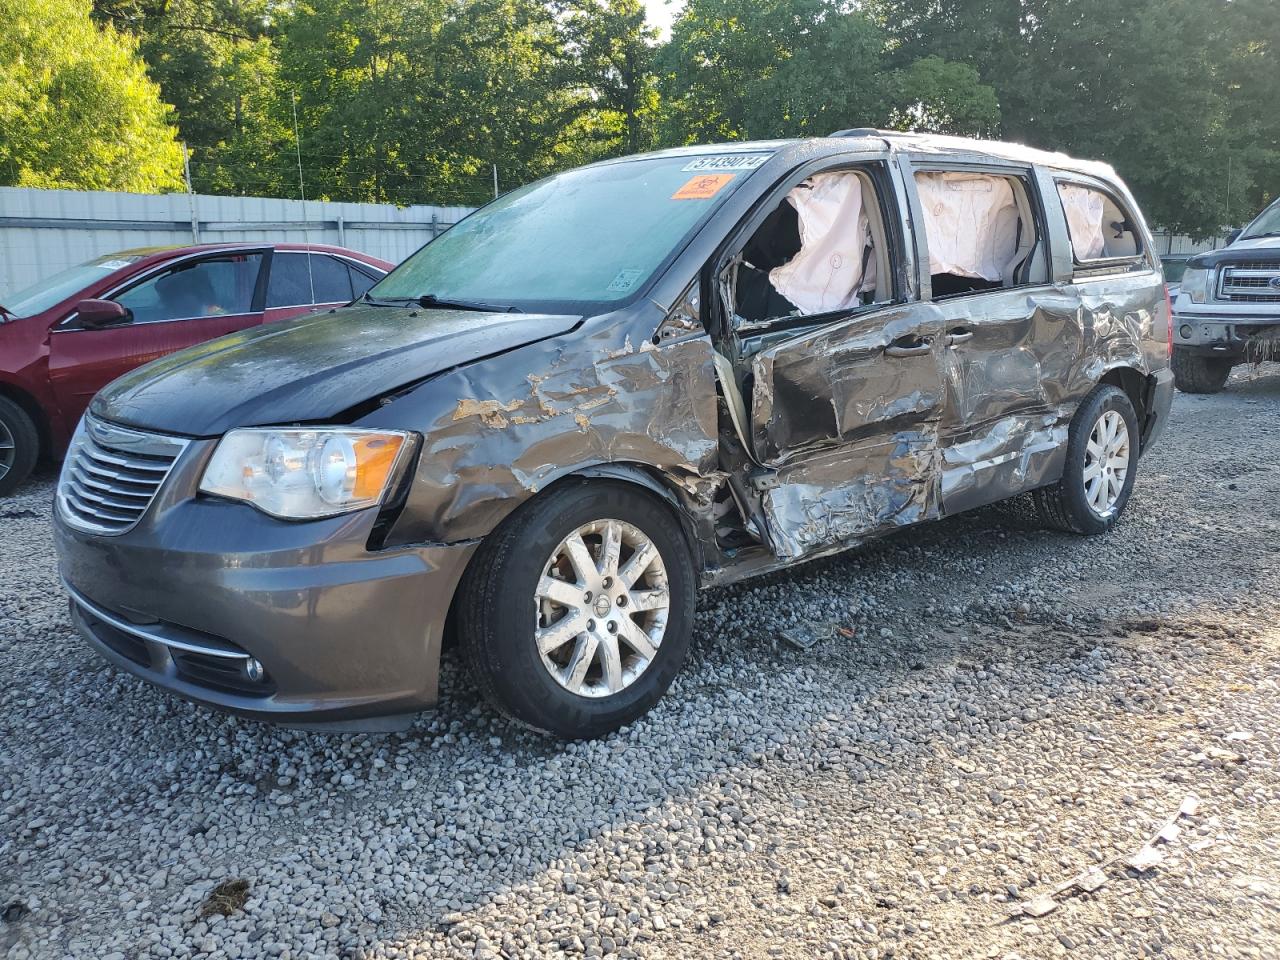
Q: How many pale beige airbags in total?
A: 3